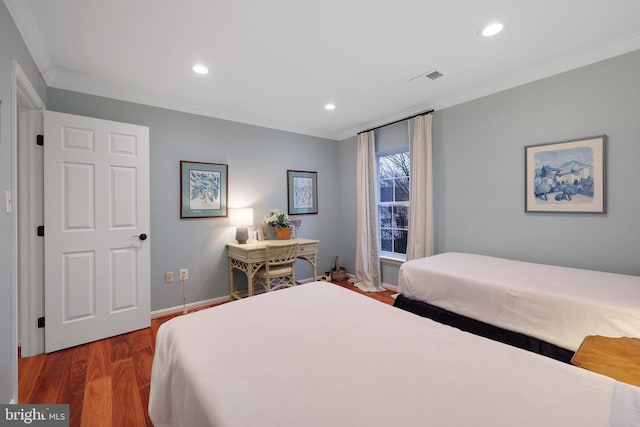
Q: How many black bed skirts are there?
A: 1